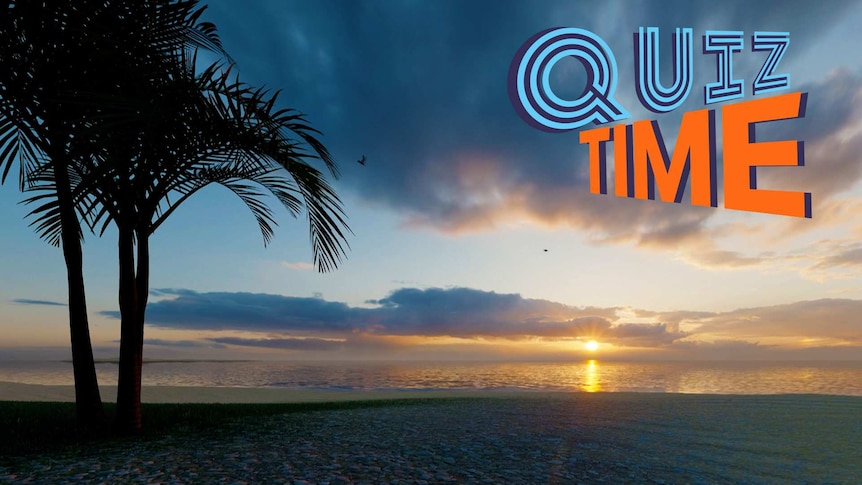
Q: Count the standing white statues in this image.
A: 0